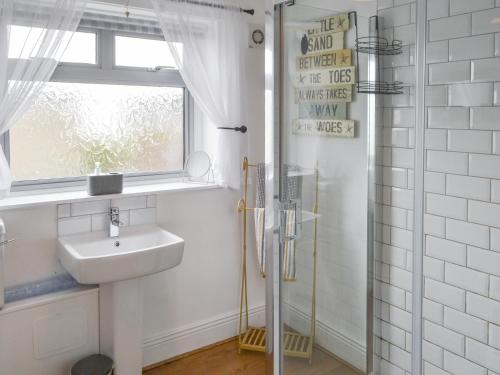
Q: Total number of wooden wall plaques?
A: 7